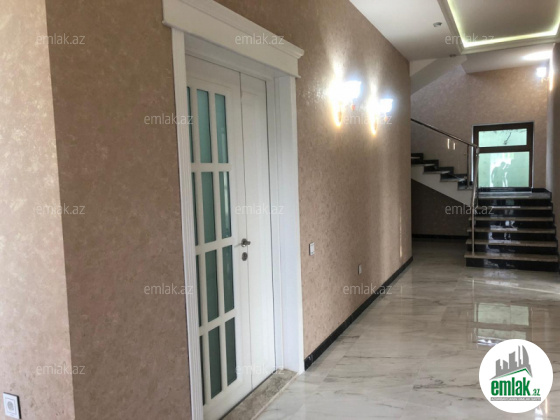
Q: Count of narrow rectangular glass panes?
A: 12